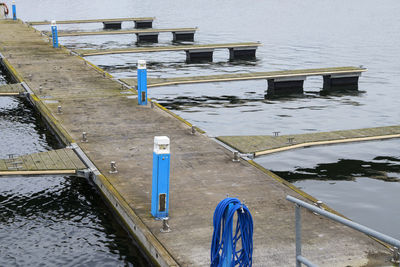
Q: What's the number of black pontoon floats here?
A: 8